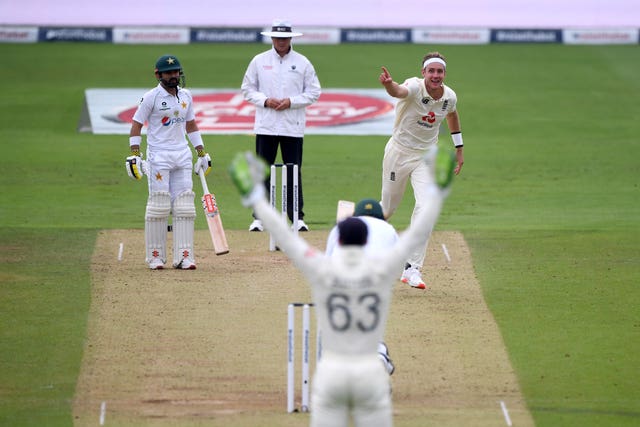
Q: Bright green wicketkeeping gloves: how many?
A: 2